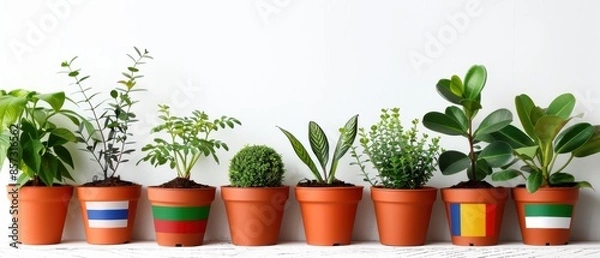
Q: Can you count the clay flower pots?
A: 8